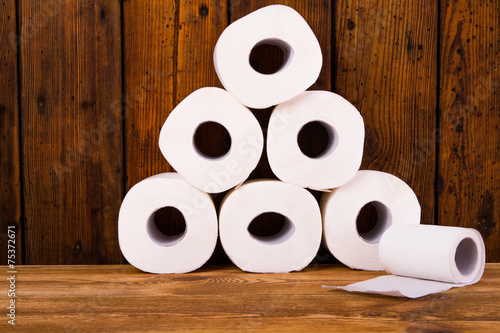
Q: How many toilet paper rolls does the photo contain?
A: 7